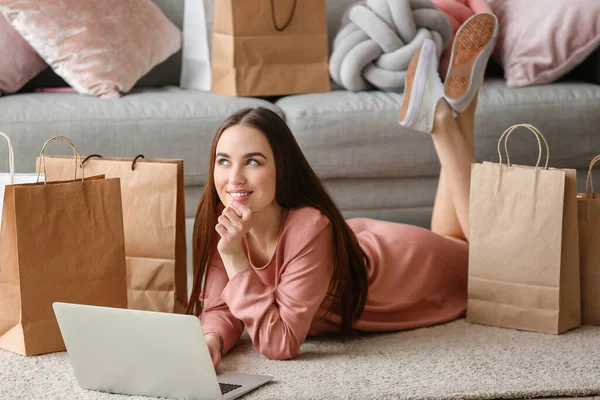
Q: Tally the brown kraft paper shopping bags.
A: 5